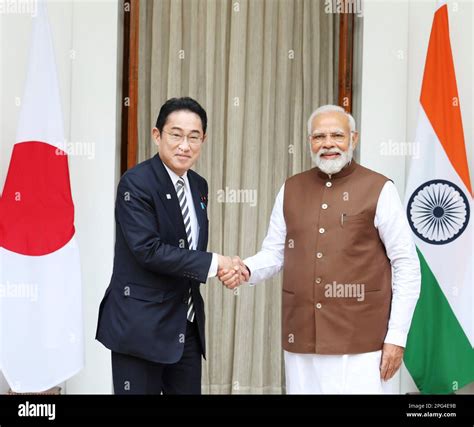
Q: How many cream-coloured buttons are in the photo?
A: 6